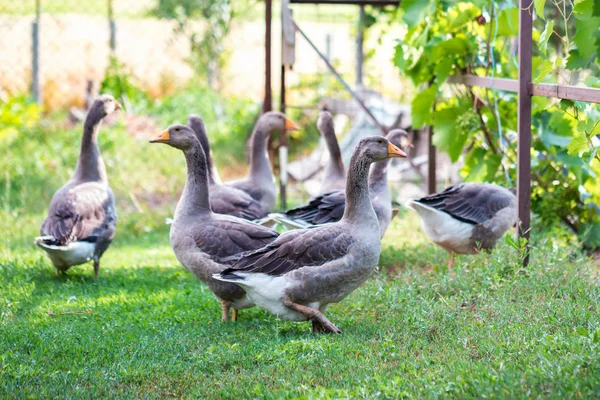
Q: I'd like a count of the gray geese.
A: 8